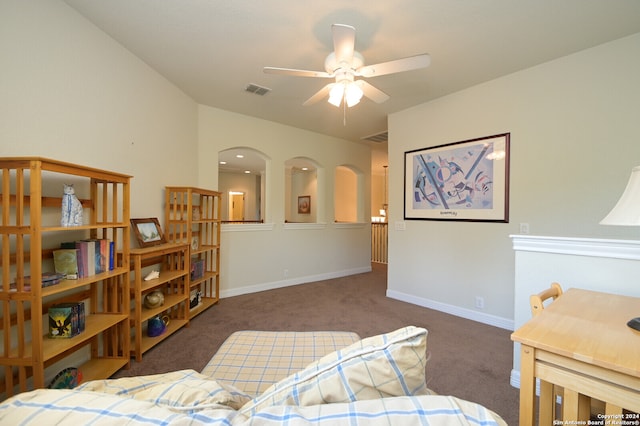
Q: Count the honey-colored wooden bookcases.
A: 3